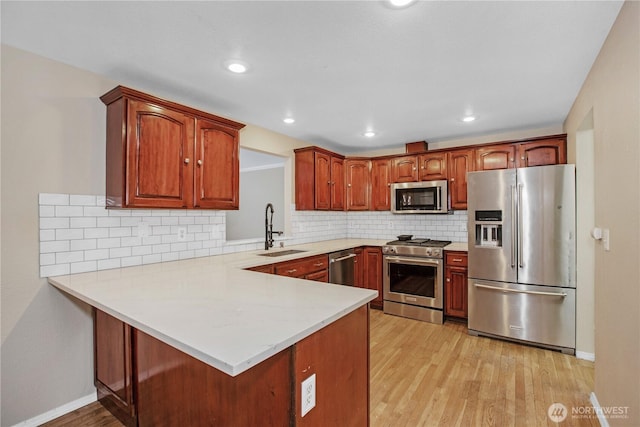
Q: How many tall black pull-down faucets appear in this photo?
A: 1